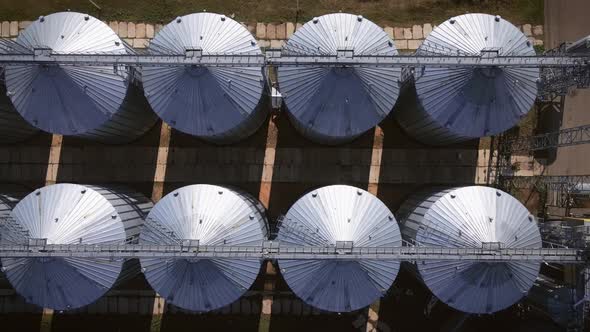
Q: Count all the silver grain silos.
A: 8